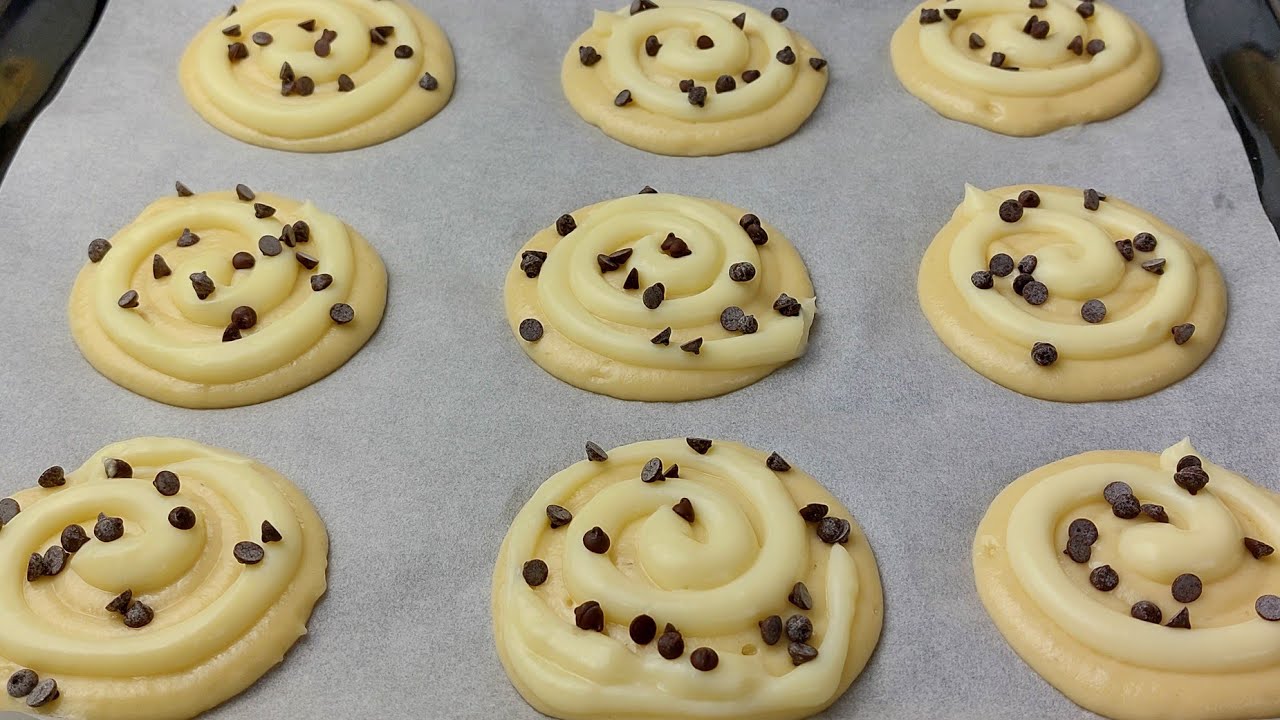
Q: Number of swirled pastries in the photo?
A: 9